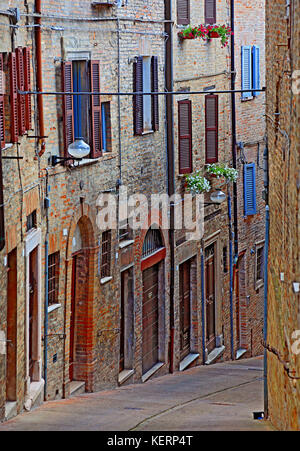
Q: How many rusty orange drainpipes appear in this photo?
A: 1